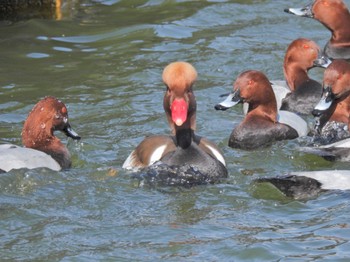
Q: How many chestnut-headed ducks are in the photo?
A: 5